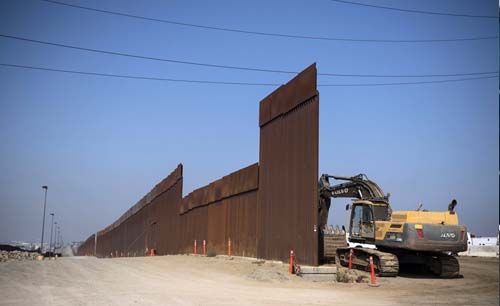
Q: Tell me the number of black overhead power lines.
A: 4